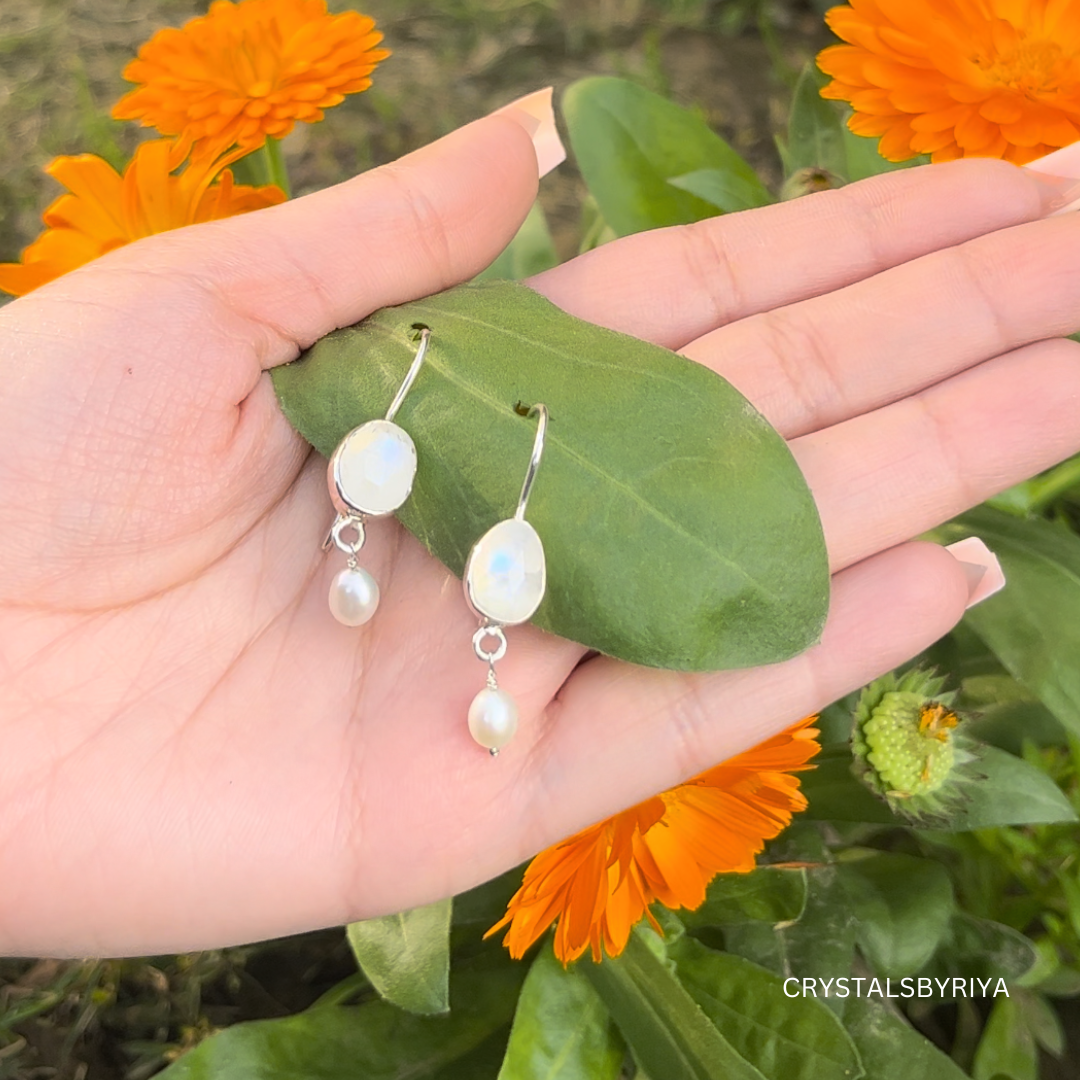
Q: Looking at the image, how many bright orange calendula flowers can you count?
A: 4